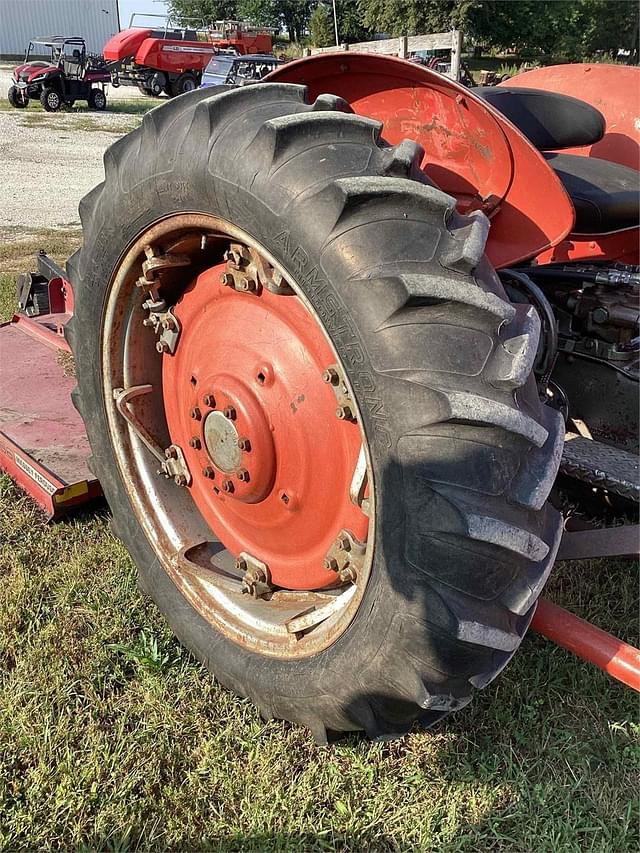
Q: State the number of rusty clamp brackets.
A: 6